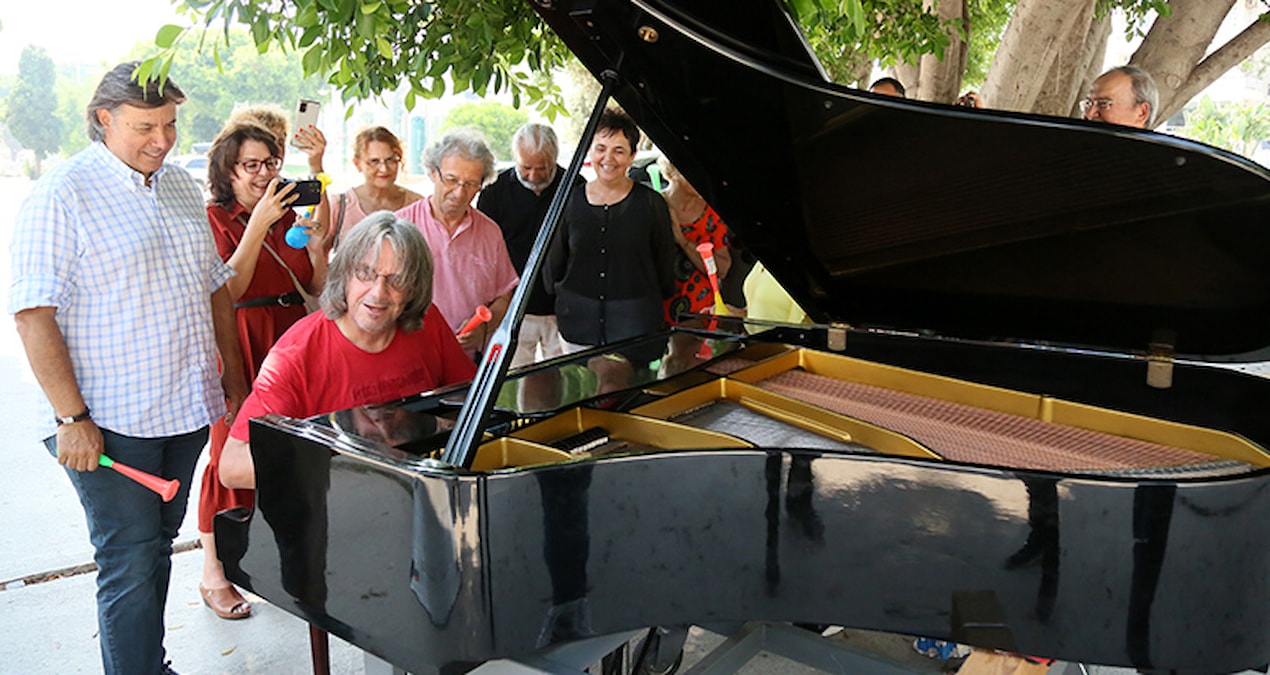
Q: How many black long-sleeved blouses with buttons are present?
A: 1